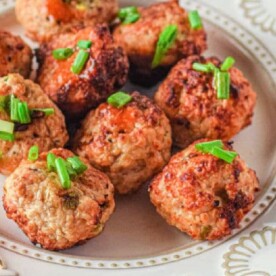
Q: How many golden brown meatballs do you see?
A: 9